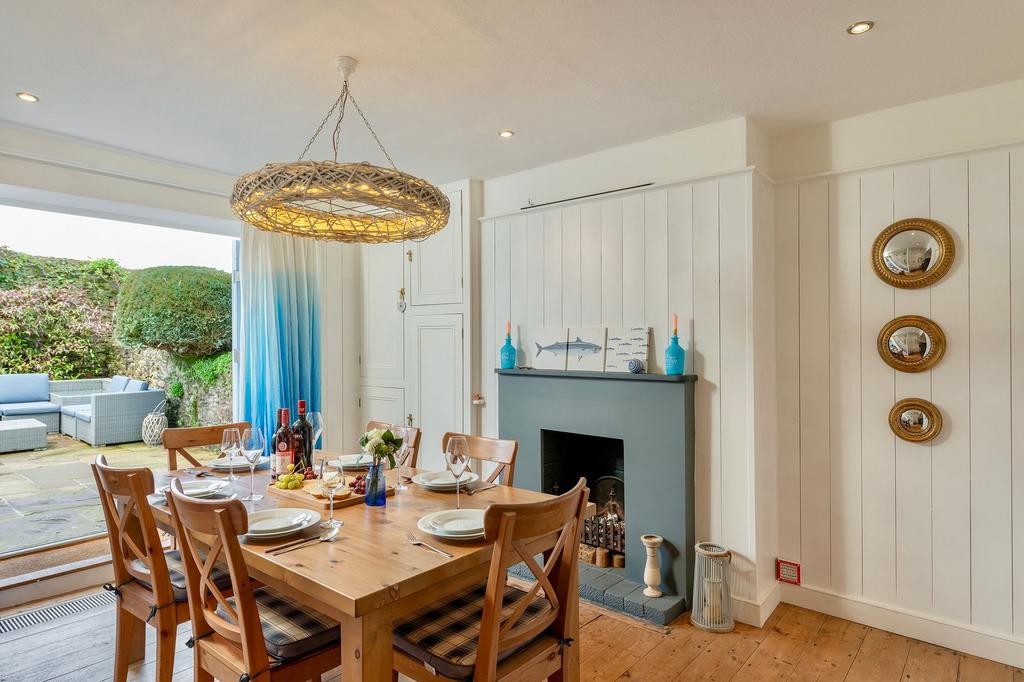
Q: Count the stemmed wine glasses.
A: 6